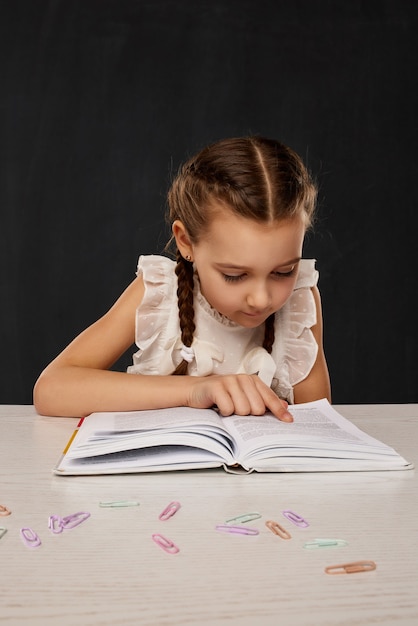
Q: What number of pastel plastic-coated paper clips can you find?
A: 14